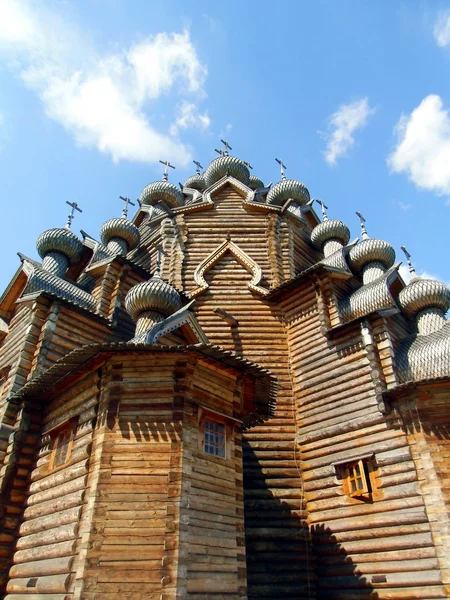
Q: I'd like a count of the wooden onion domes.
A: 11